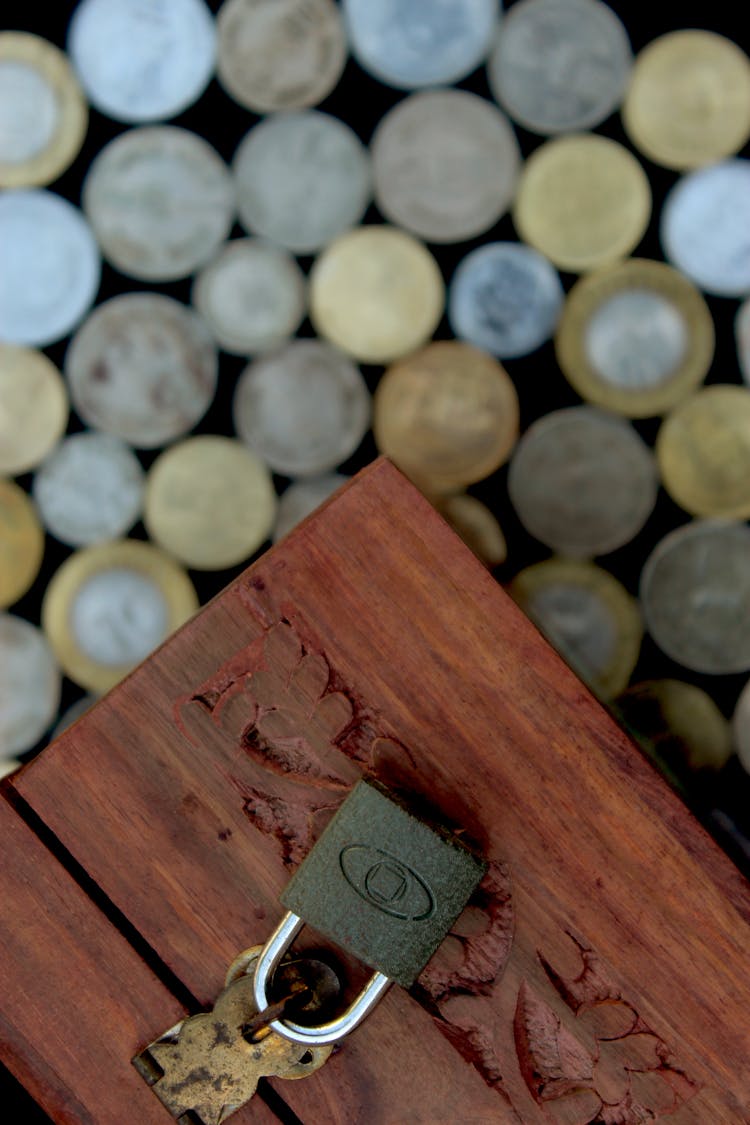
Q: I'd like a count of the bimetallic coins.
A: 4